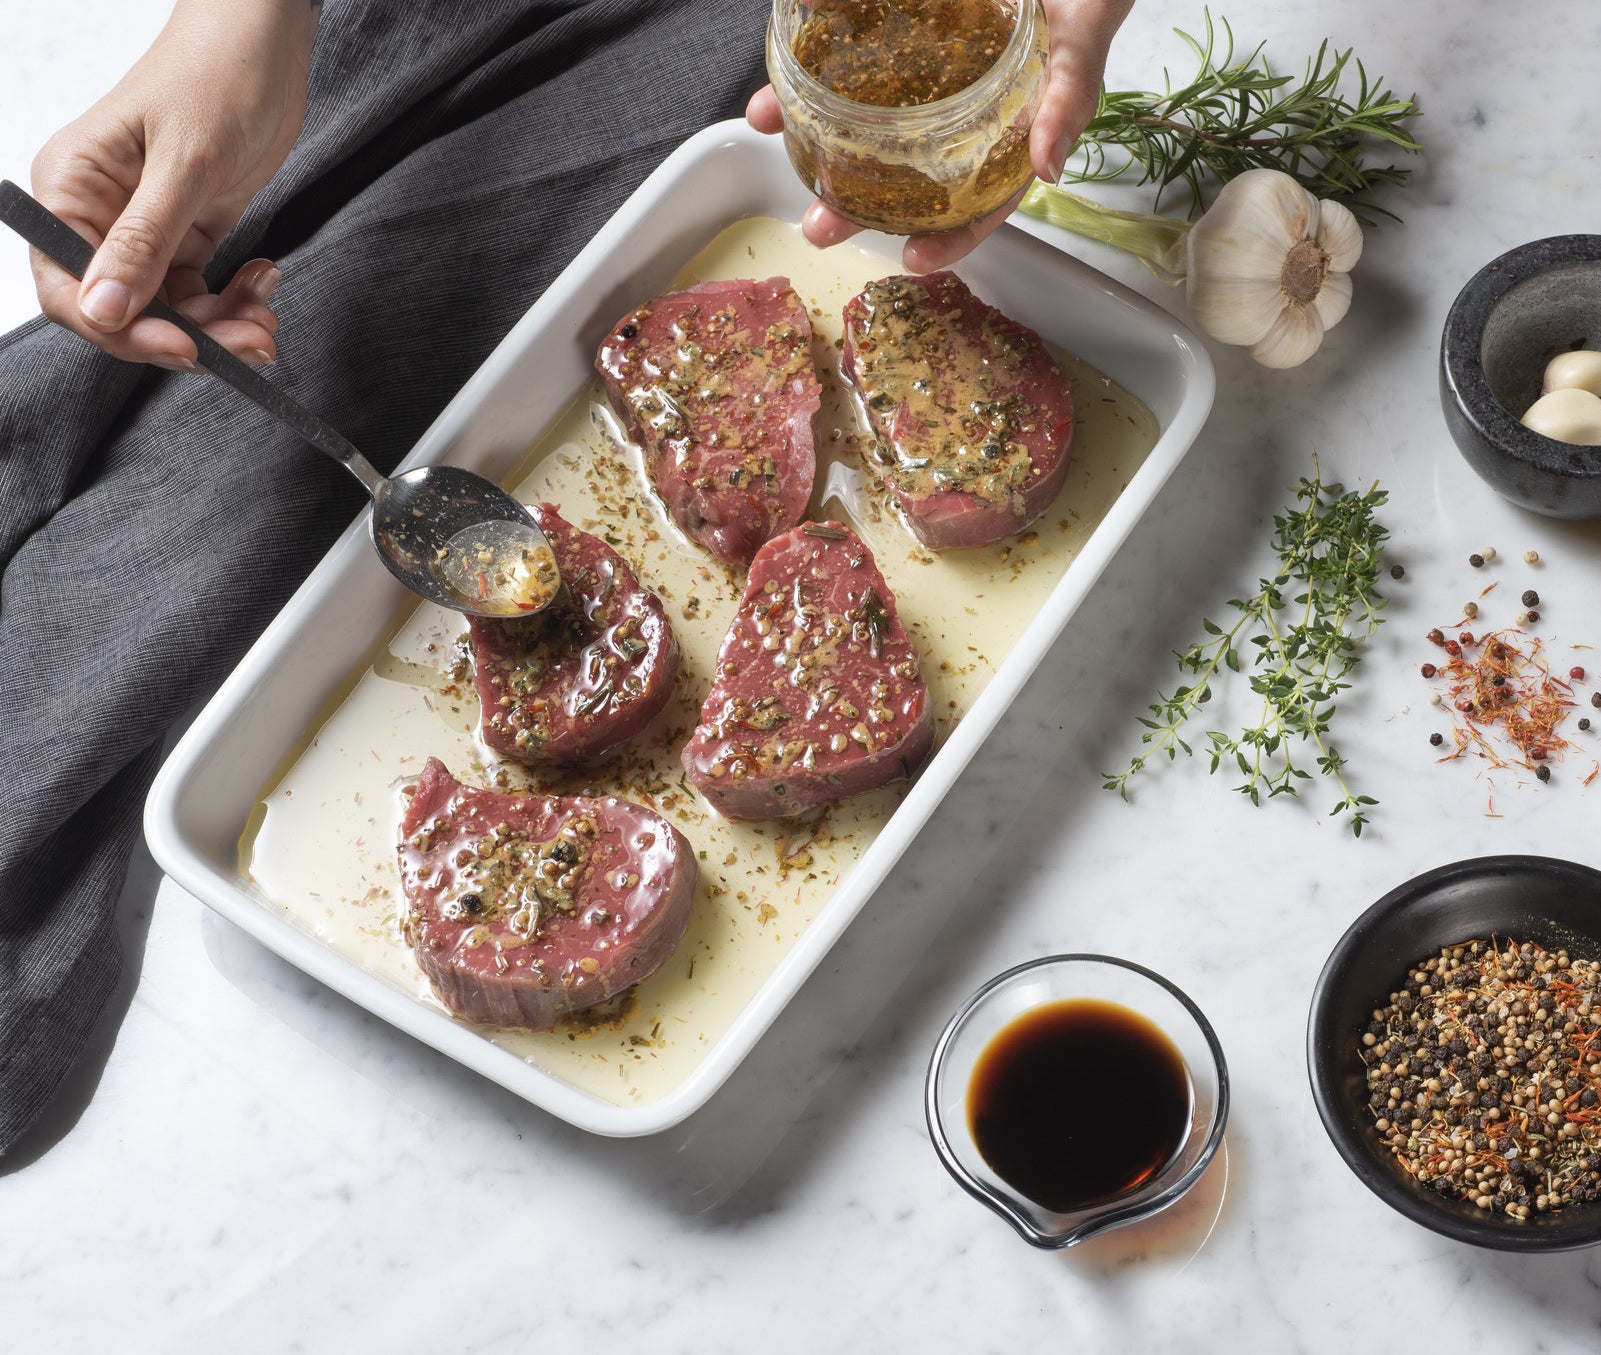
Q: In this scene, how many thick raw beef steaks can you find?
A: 5